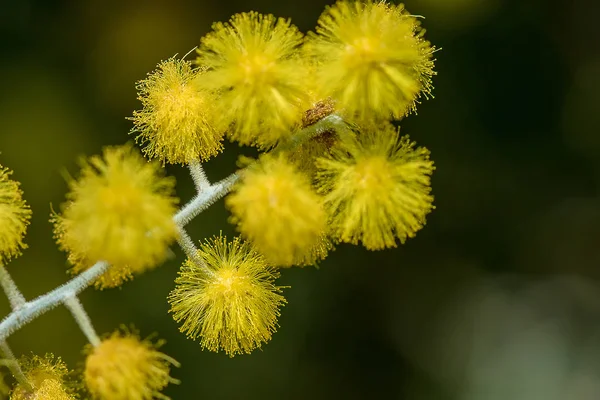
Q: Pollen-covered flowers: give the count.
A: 10